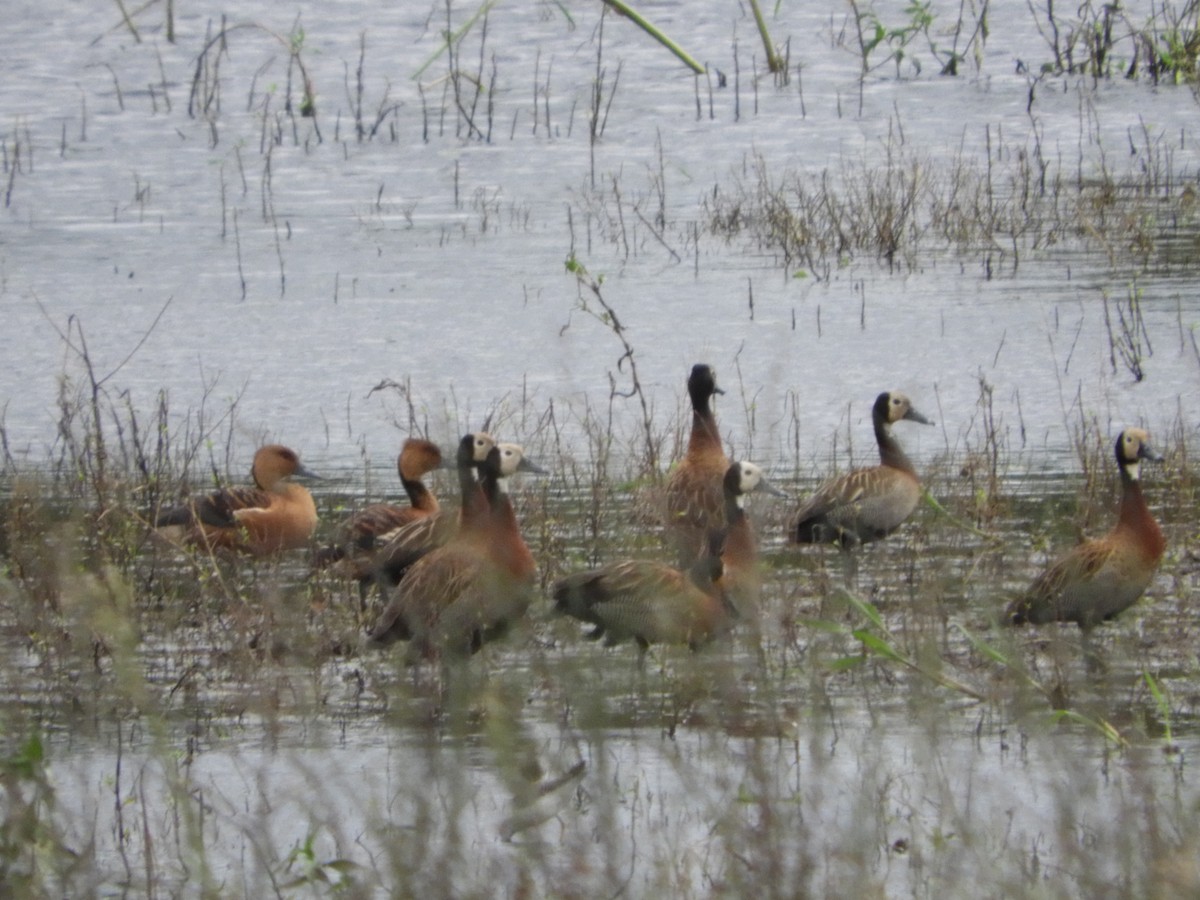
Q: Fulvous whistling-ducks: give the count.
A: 2